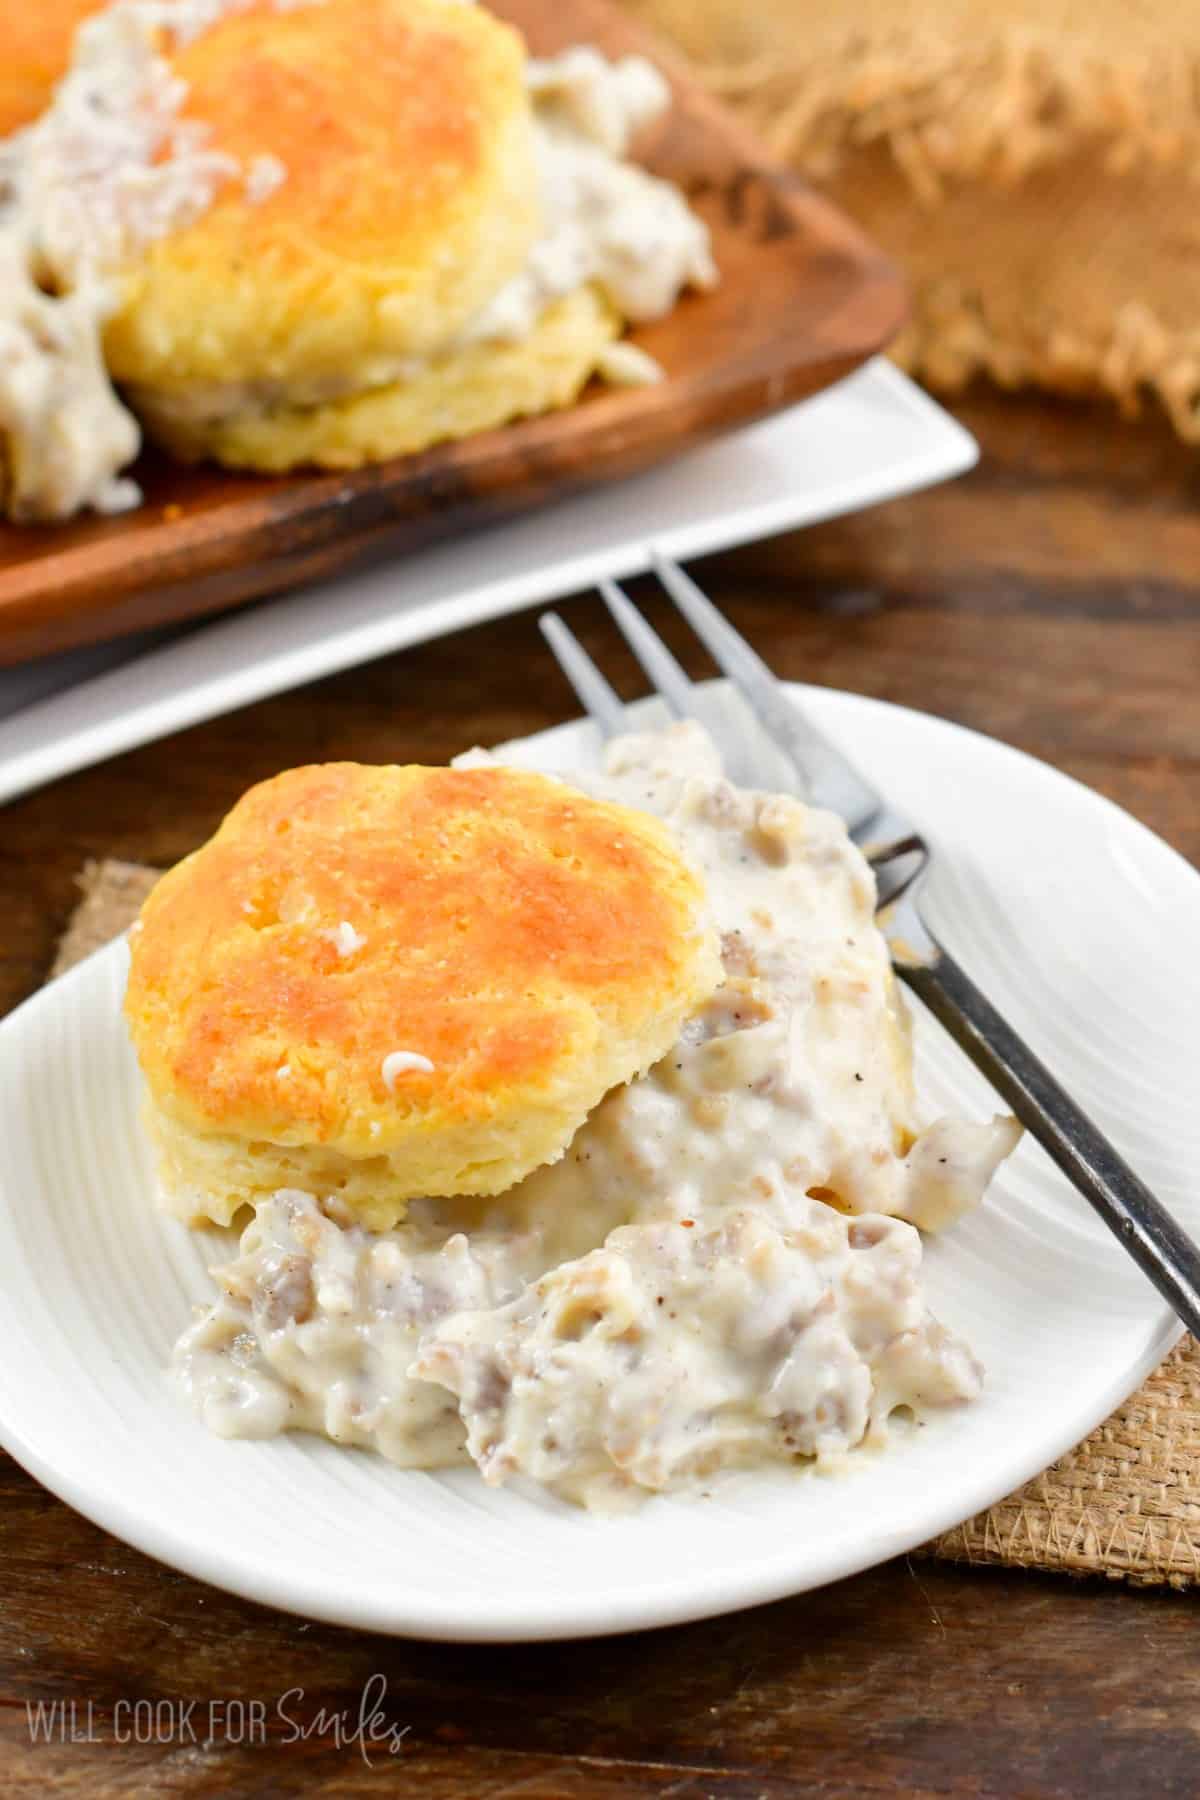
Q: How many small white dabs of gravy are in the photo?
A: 2